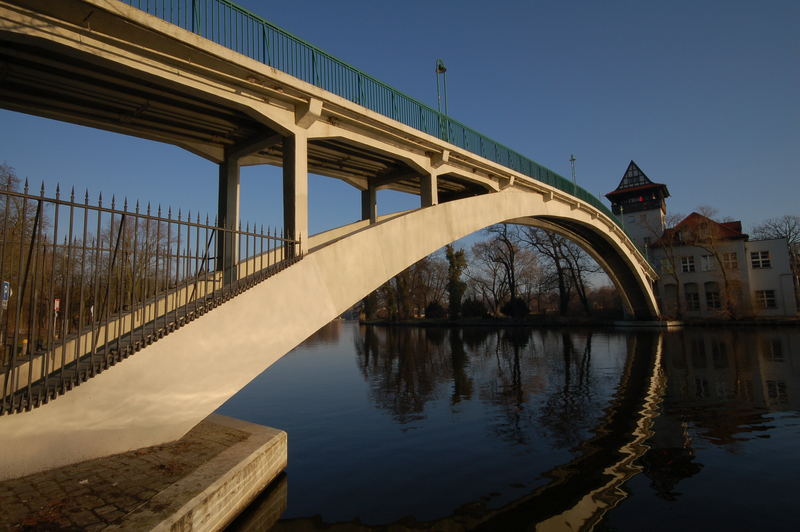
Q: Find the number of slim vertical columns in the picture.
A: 4